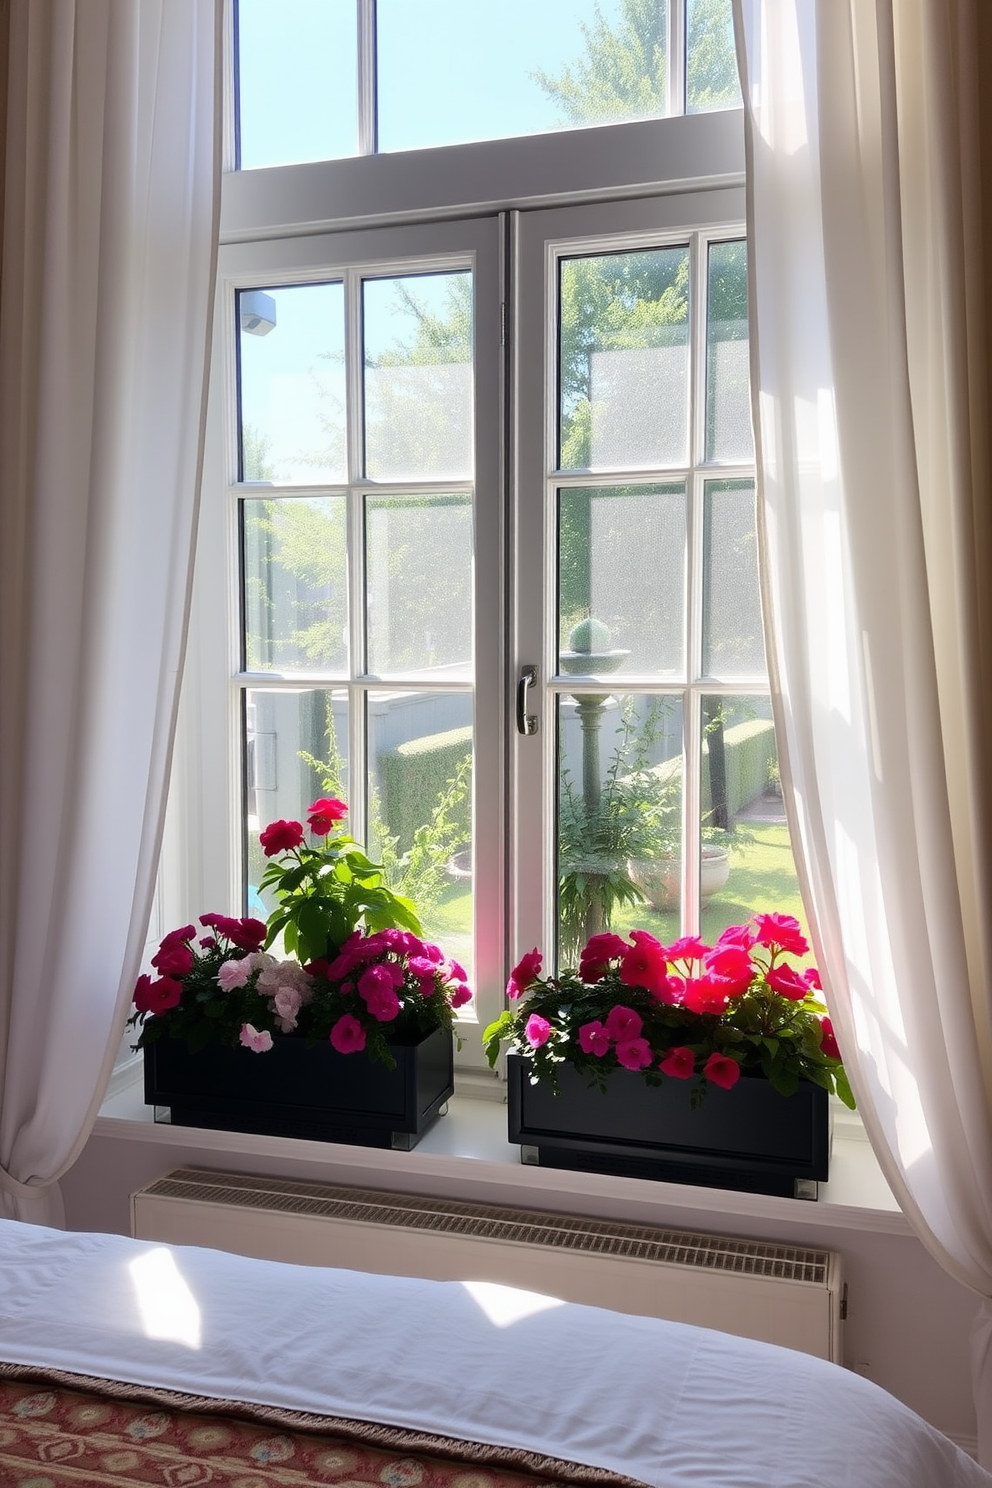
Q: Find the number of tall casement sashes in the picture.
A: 2